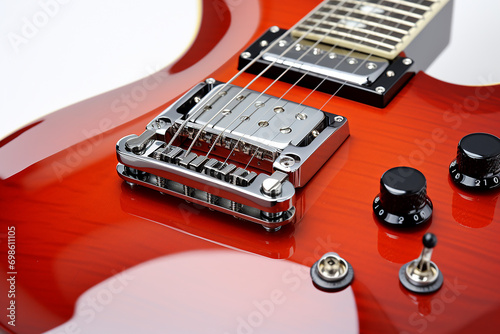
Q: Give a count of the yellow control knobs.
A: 0